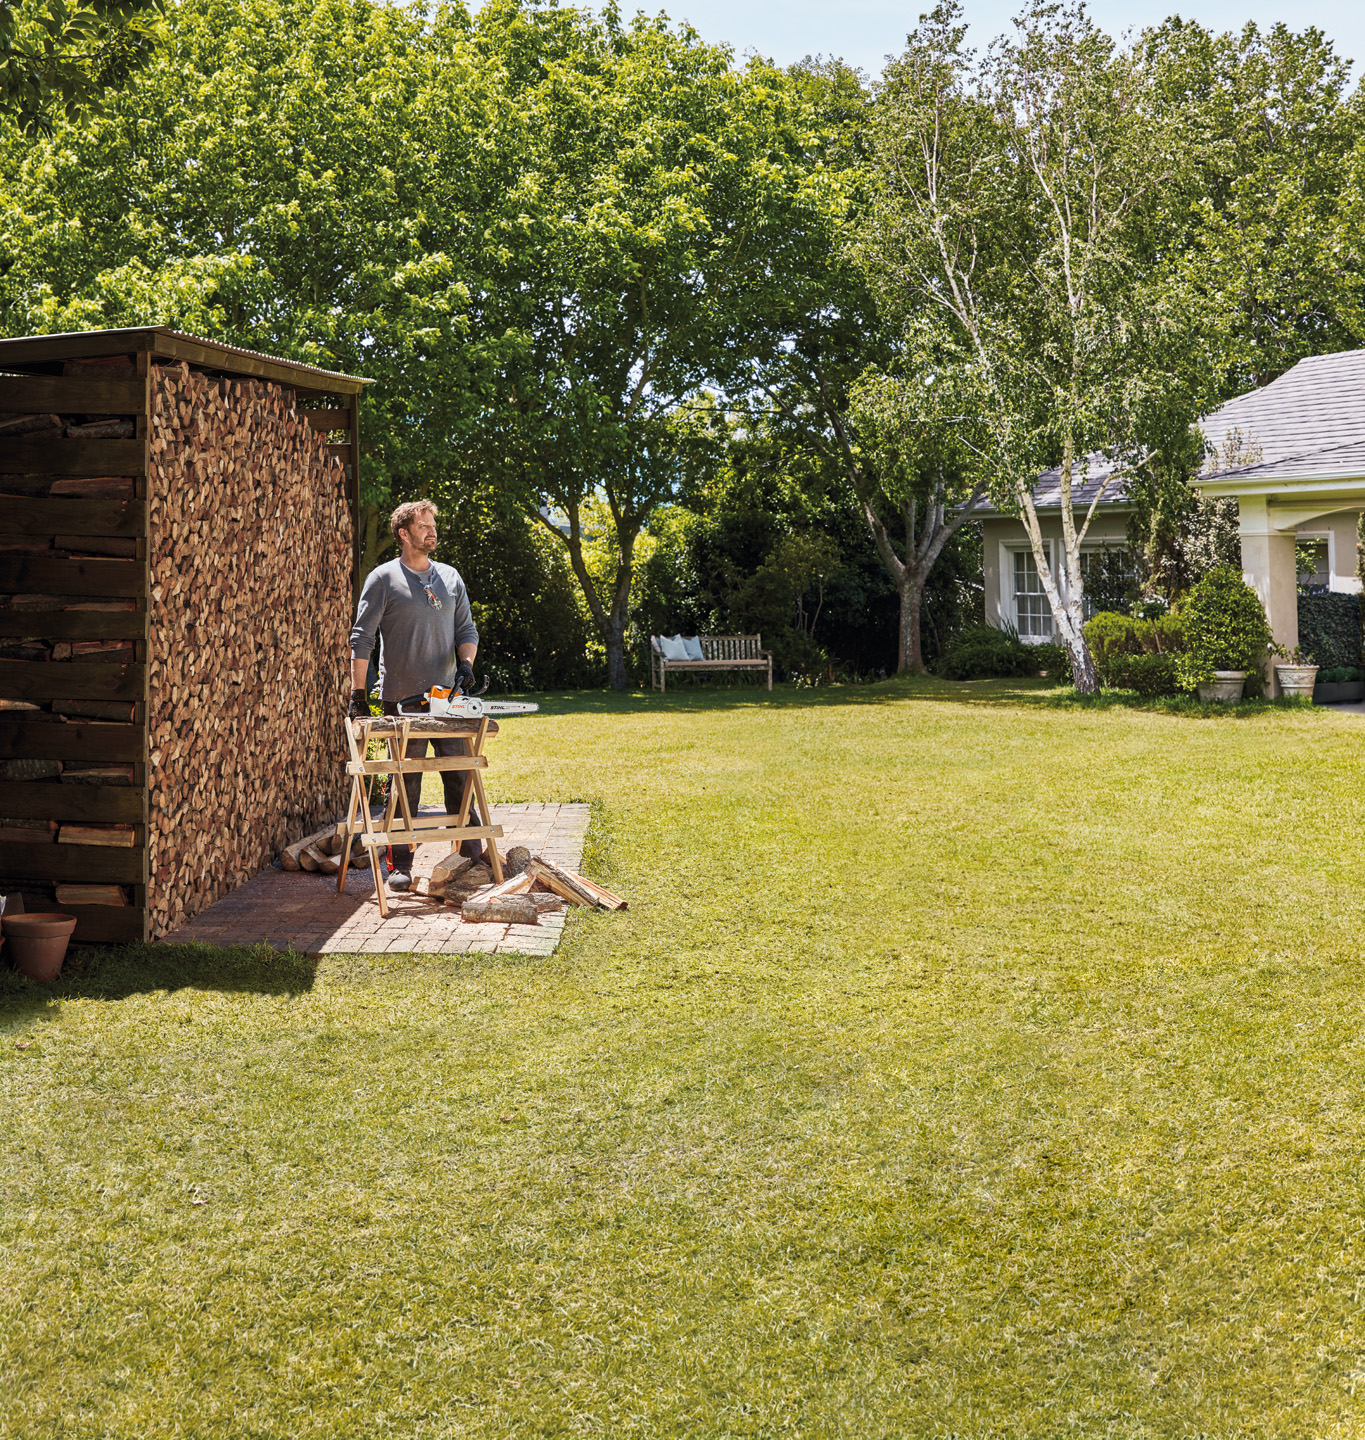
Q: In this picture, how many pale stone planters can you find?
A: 2